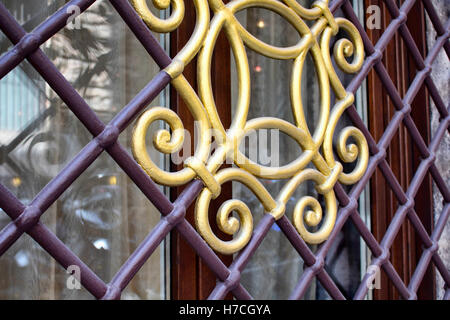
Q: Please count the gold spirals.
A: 6